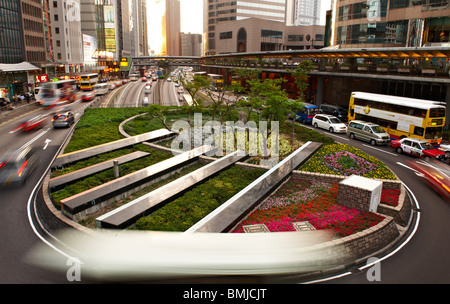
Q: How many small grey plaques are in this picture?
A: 2